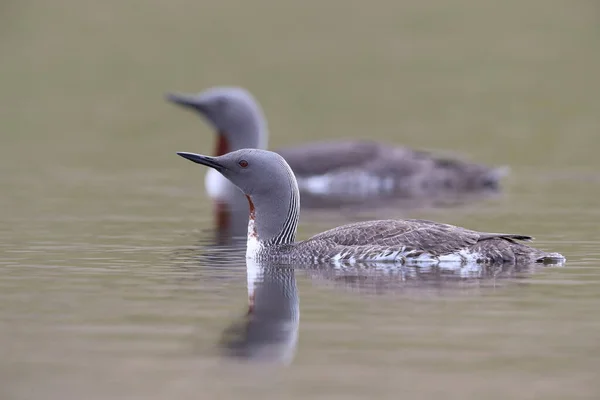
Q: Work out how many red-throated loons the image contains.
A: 2